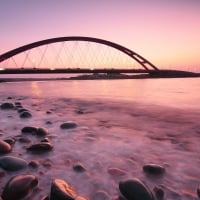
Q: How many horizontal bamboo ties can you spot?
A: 0